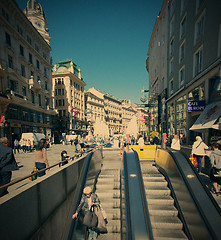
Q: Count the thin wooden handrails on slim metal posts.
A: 1